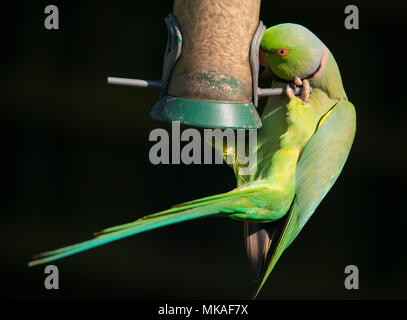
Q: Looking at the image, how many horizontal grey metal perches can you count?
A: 2